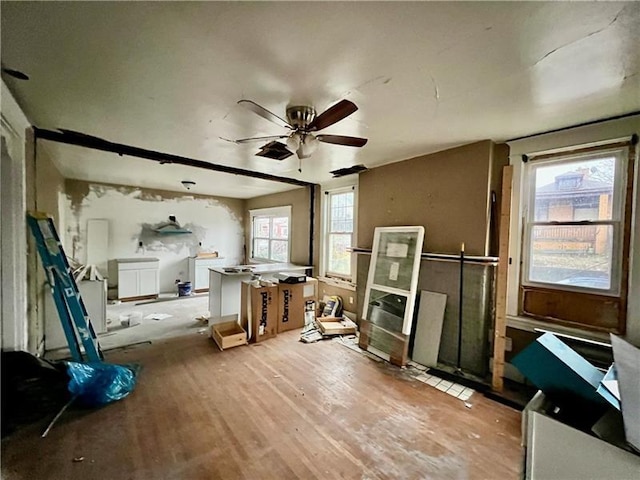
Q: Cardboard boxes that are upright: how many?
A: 2